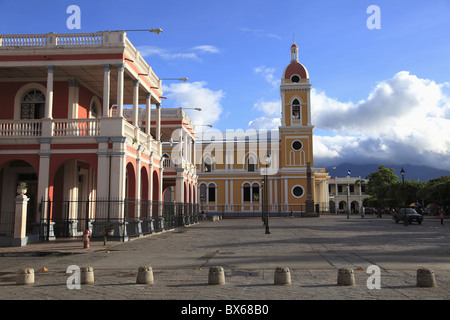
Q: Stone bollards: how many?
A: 7